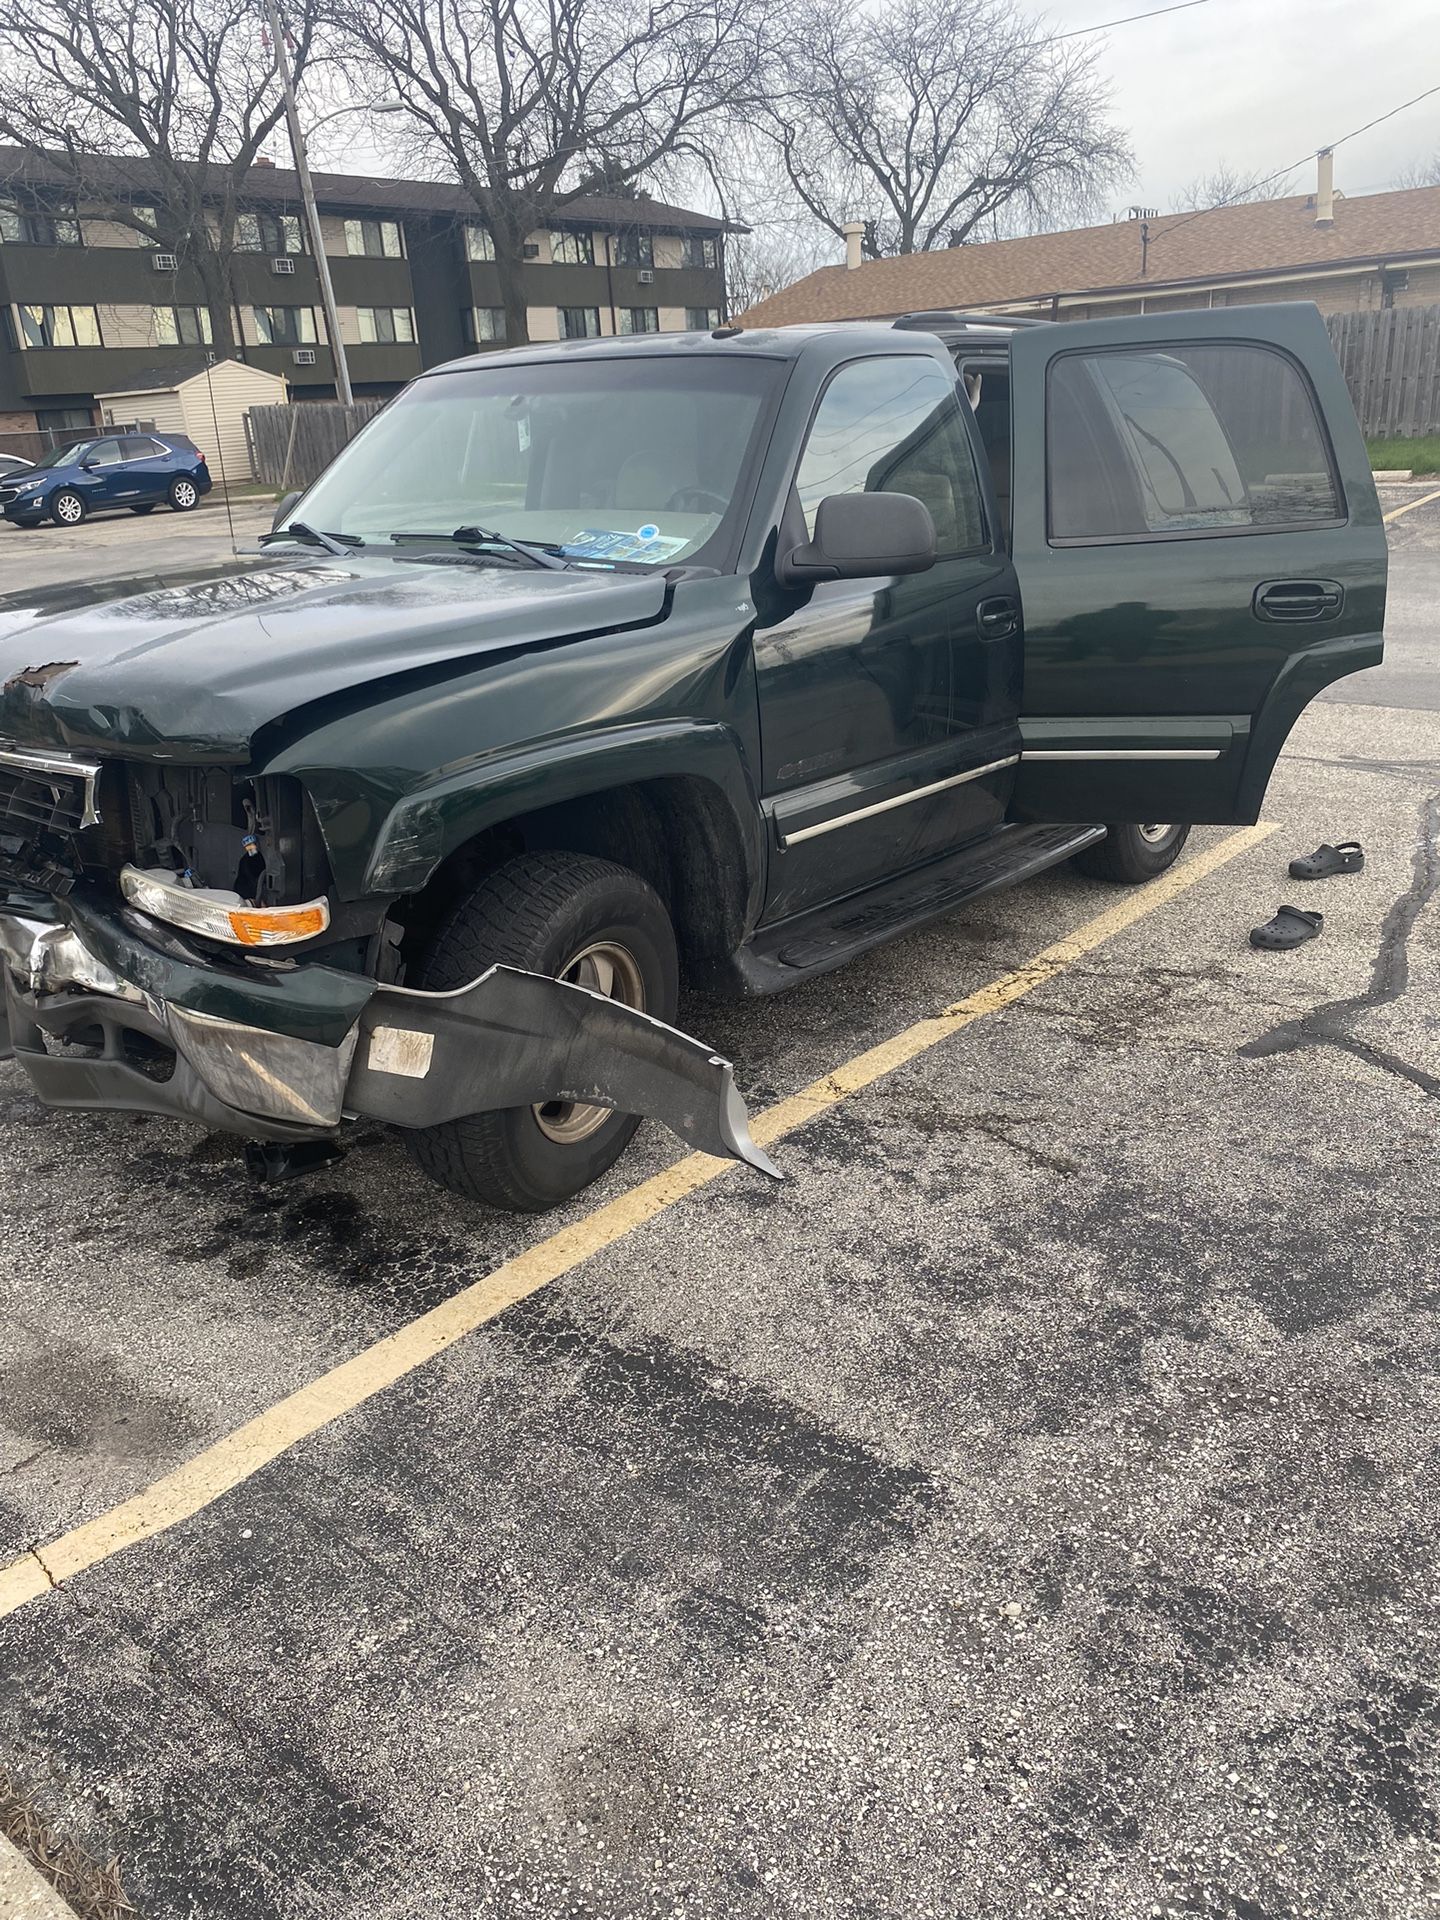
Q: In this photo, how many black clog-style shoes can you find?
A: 2